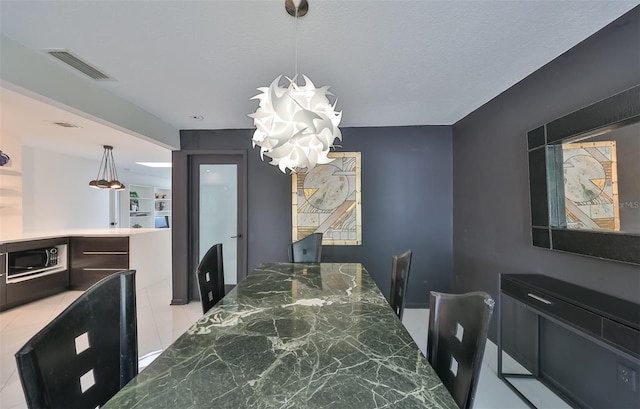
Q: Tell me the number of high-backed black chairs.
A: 5